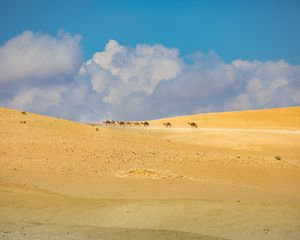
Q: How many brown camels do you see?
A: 8